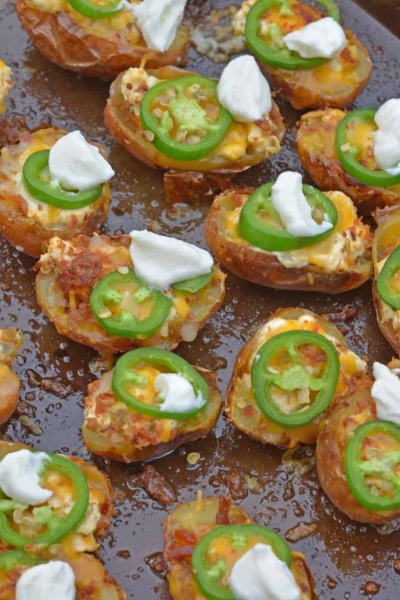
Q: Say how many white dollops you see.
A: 12